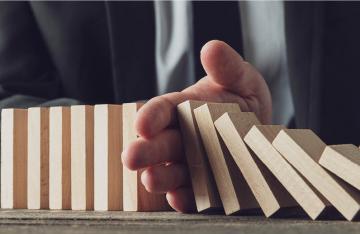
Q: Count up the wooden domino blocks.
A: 12